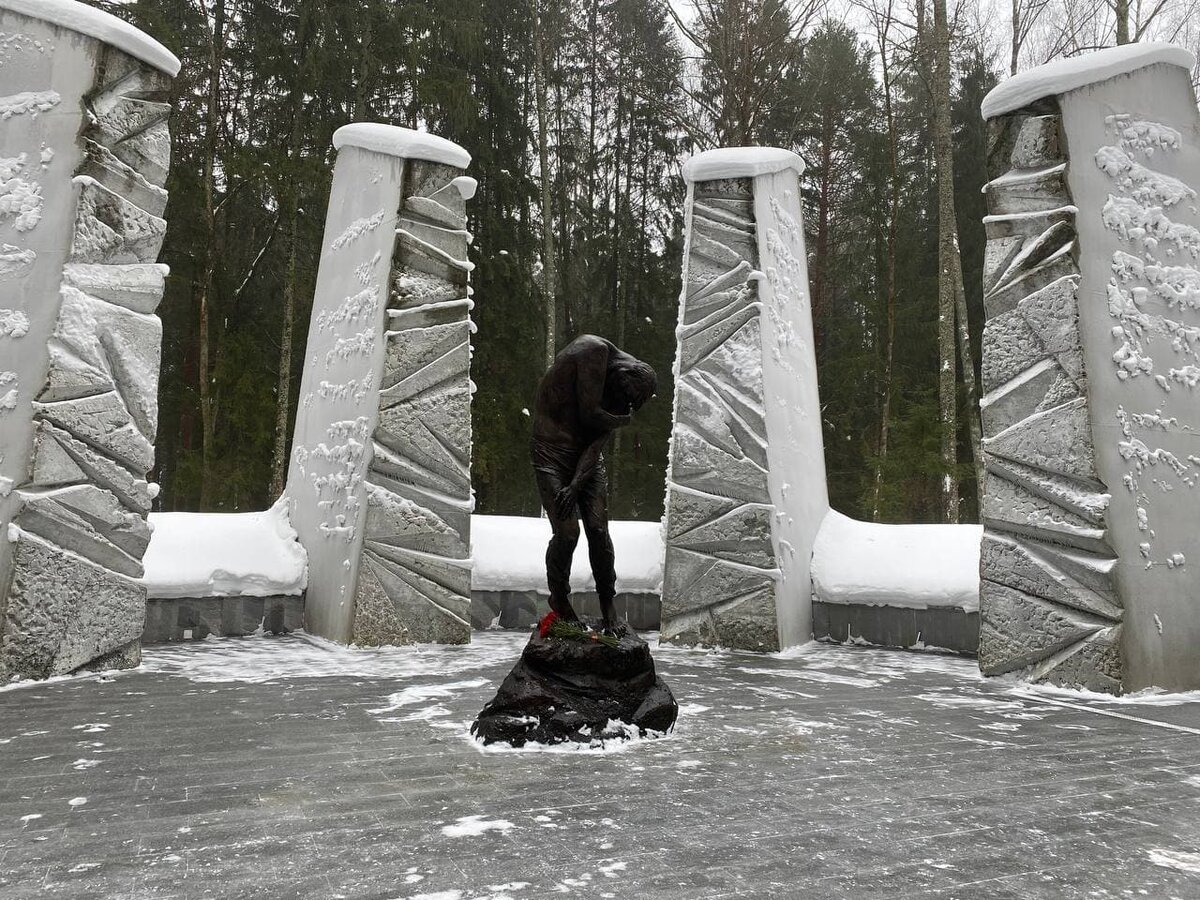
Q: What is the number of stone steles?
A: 4